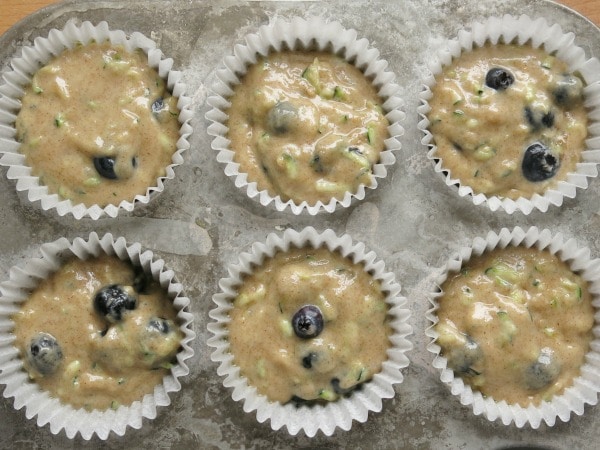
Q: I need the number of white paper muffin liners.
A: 6